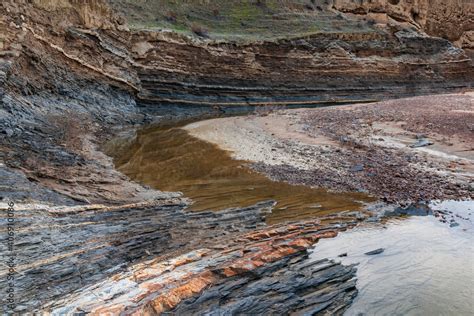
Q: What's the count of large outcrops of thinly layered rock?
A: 2